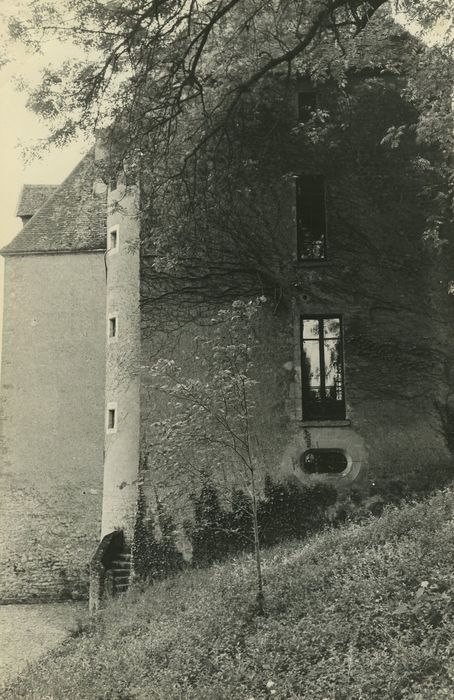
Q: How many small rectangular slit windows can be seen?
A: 3